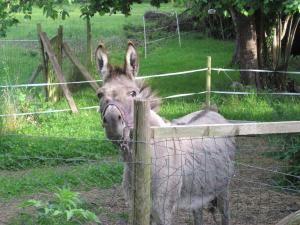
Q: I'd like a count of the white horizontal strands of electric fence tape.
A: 2